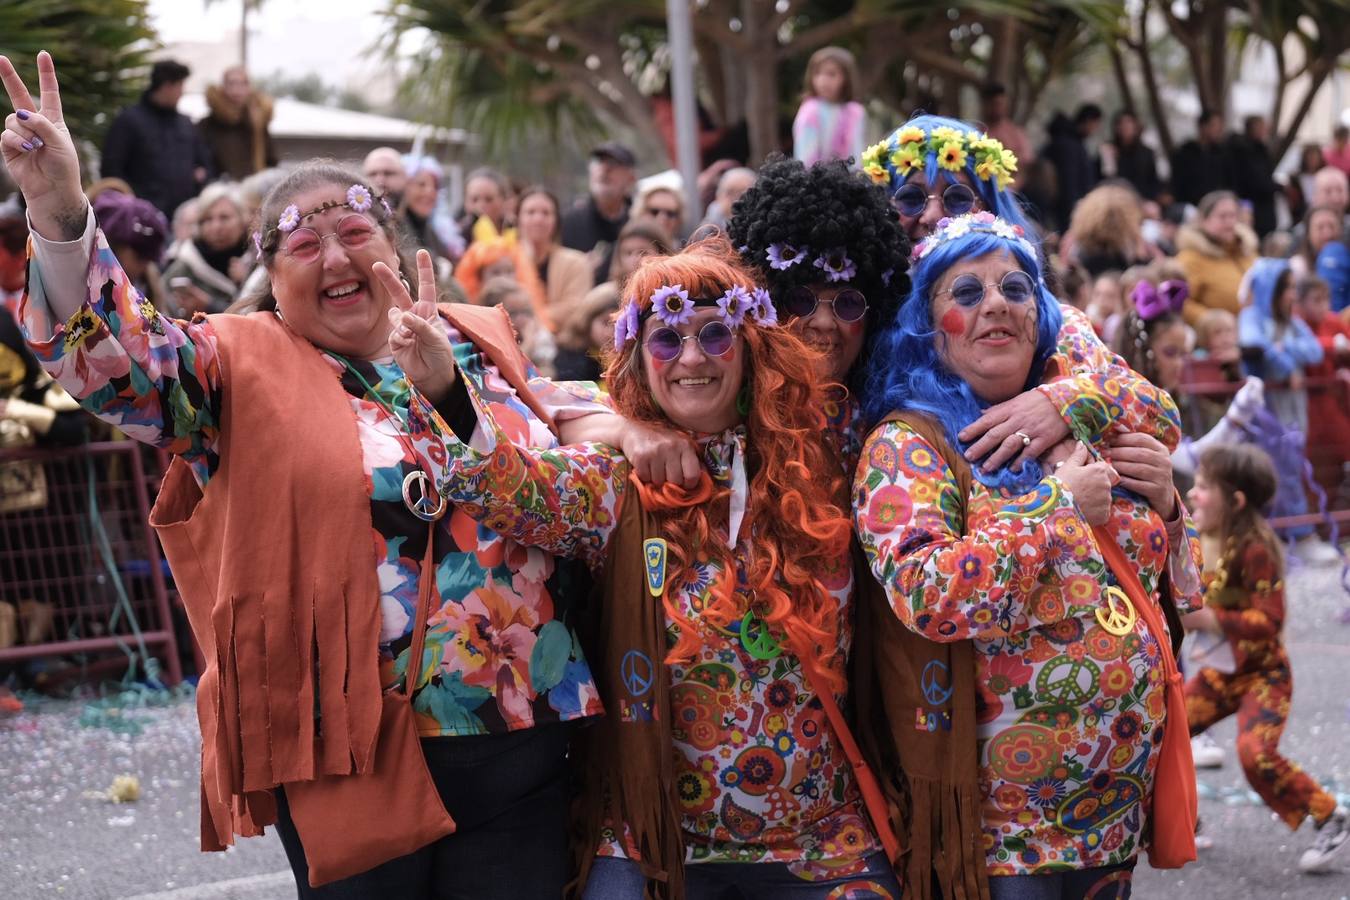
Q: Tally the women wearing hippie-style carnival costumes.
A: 5